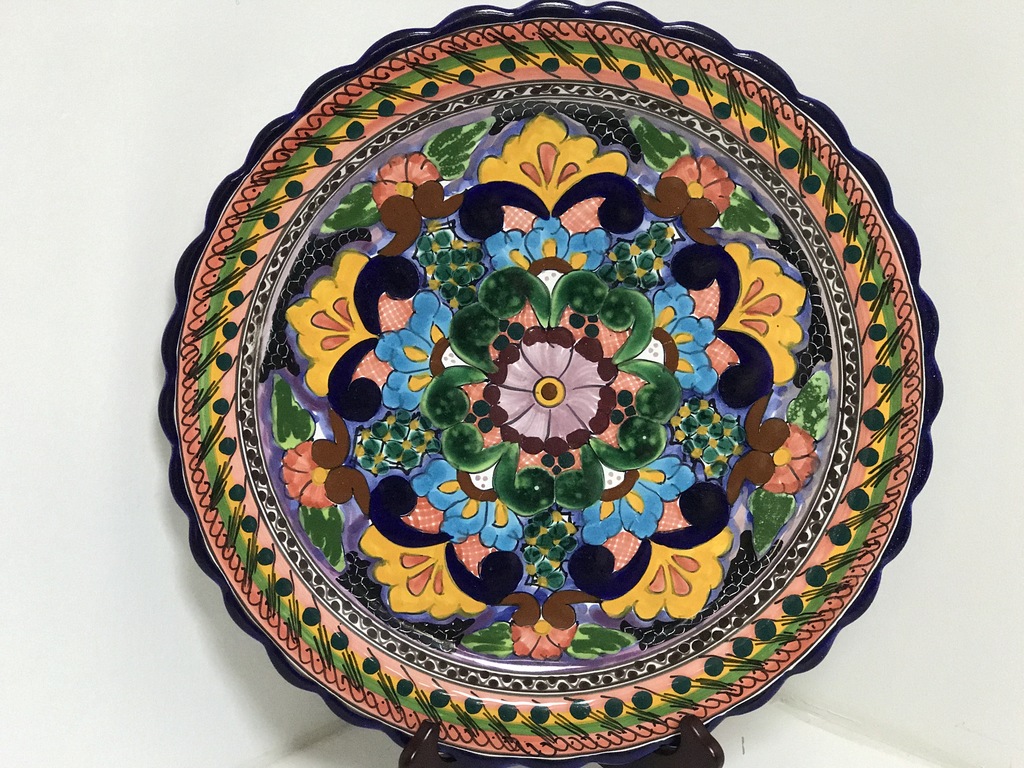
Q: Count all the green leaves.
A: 10